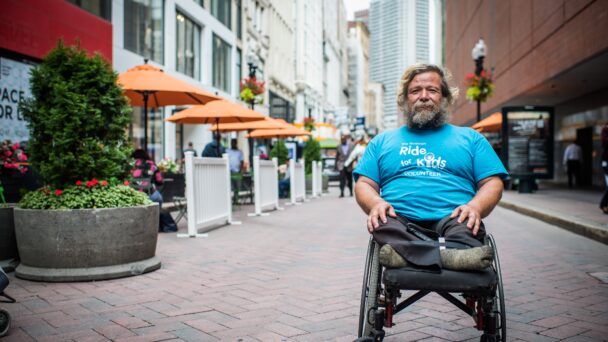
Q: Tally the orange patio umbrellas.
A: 5